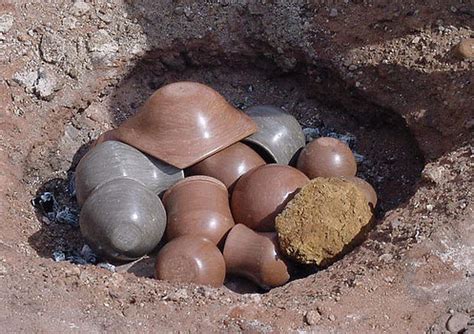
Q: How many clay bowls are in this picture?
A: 11